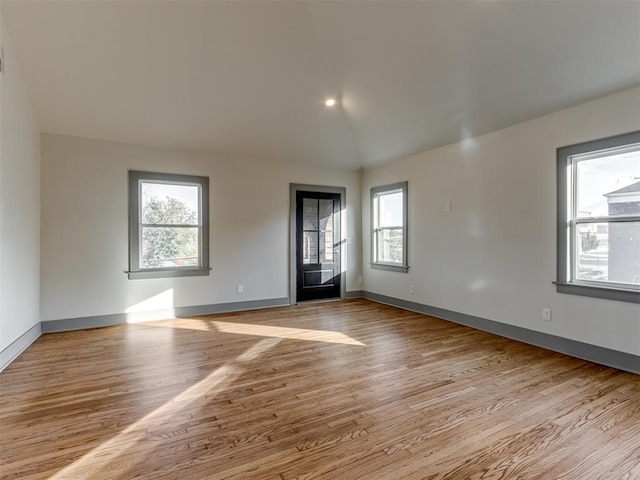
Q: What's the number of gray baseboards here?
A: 4